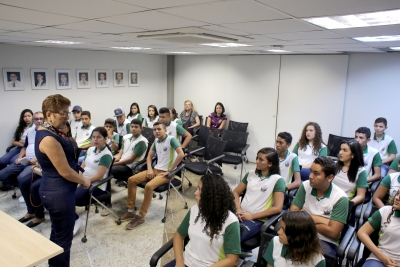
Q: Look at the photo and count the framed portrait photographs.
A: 7